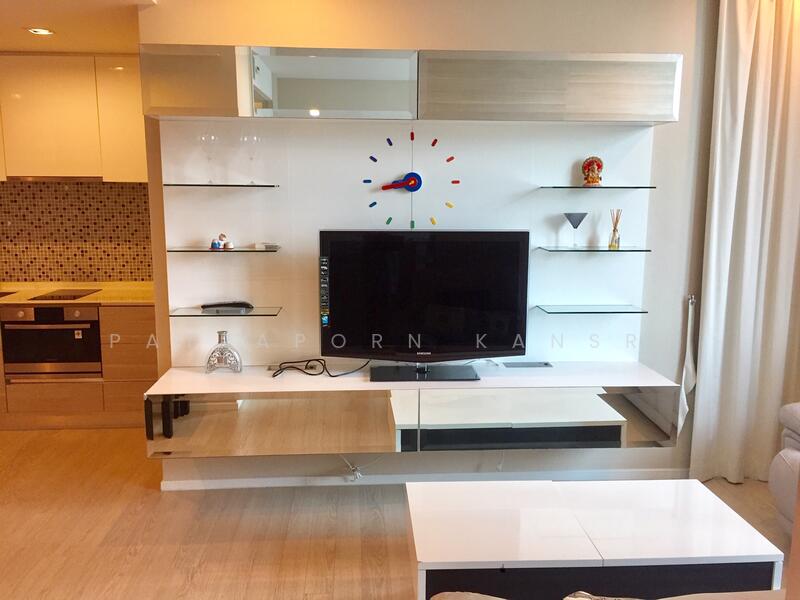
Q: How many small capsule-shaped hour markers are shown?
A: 12